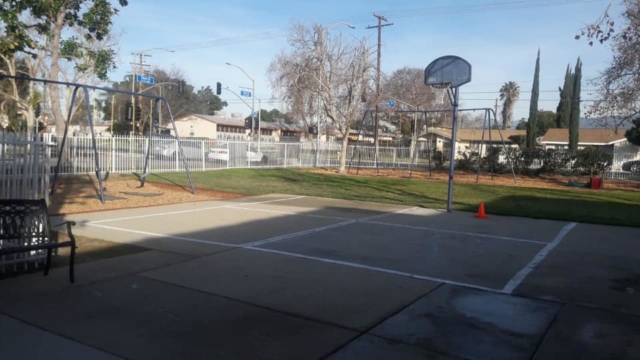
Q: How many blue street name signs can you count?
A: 3